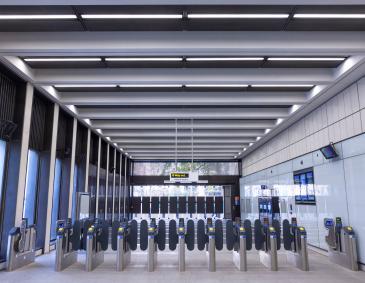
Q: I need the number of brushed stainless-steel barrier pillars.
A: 11